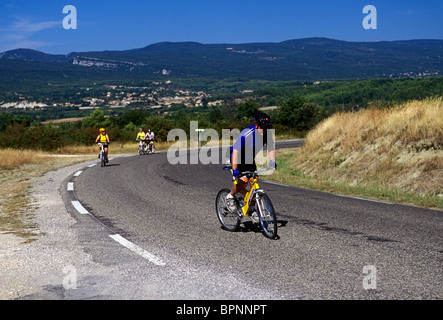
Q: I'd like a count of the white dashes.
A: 5